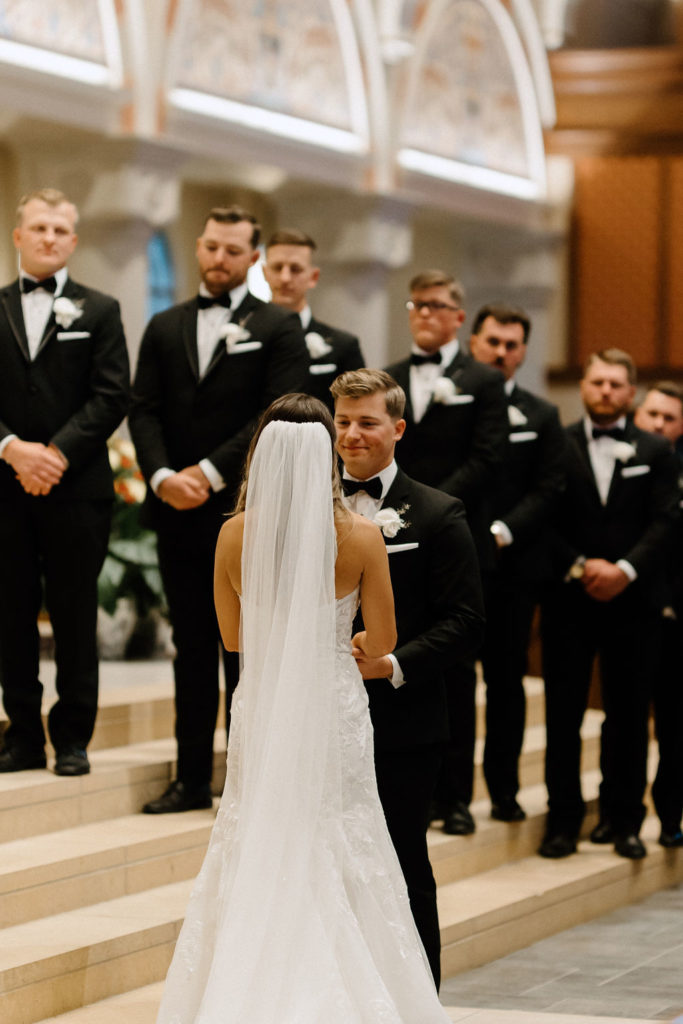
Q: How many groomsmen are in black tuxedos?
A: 7